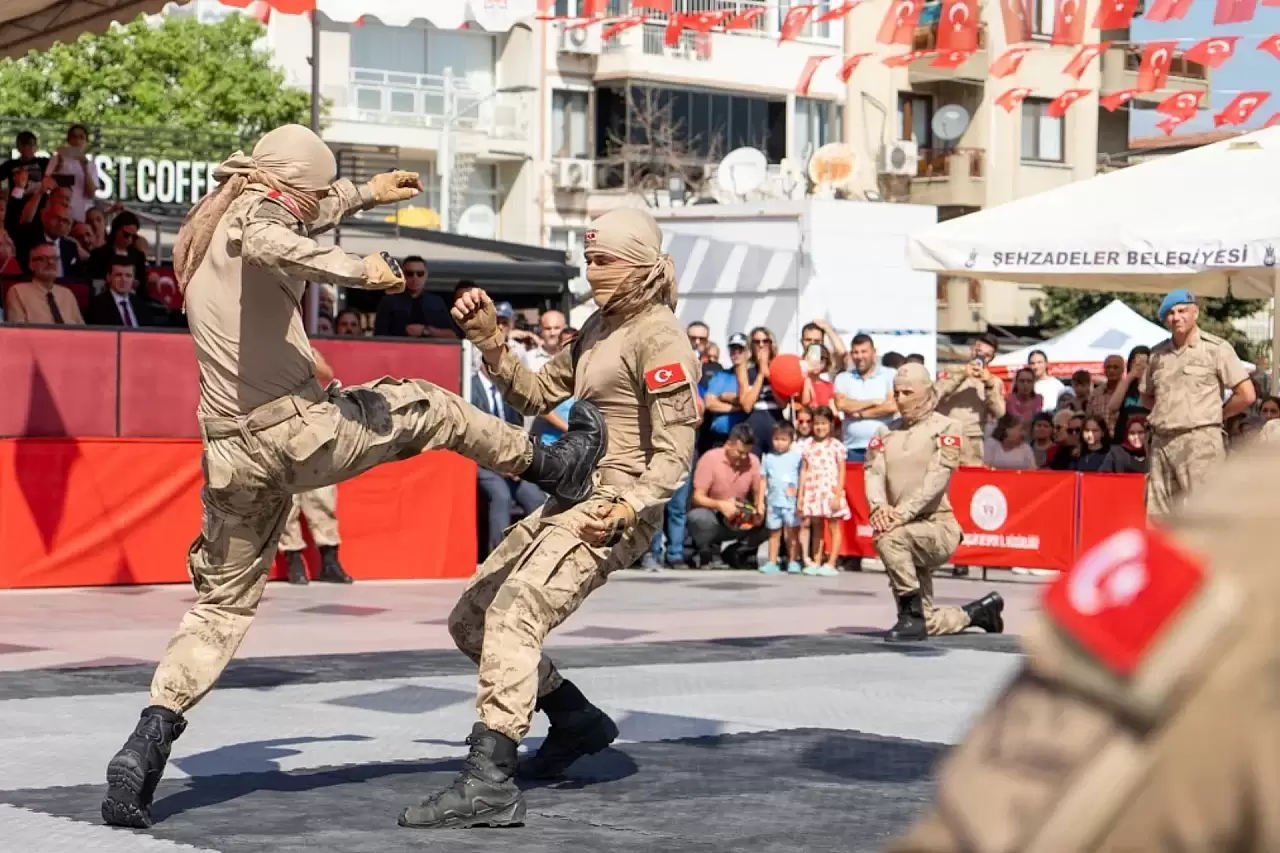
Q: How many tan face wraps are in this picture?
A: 3